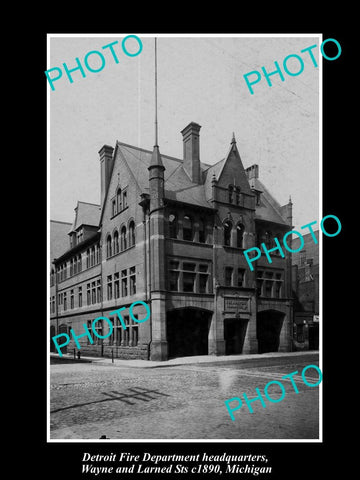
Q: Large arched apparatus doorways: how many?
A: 2